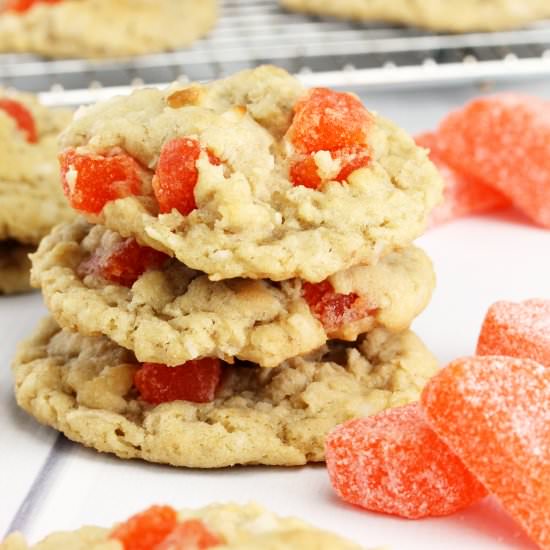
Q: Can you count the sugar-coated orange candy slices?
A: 5